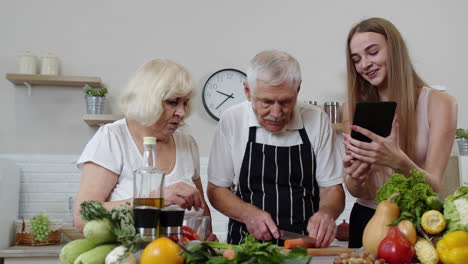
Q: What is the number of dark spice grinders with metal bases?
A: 2